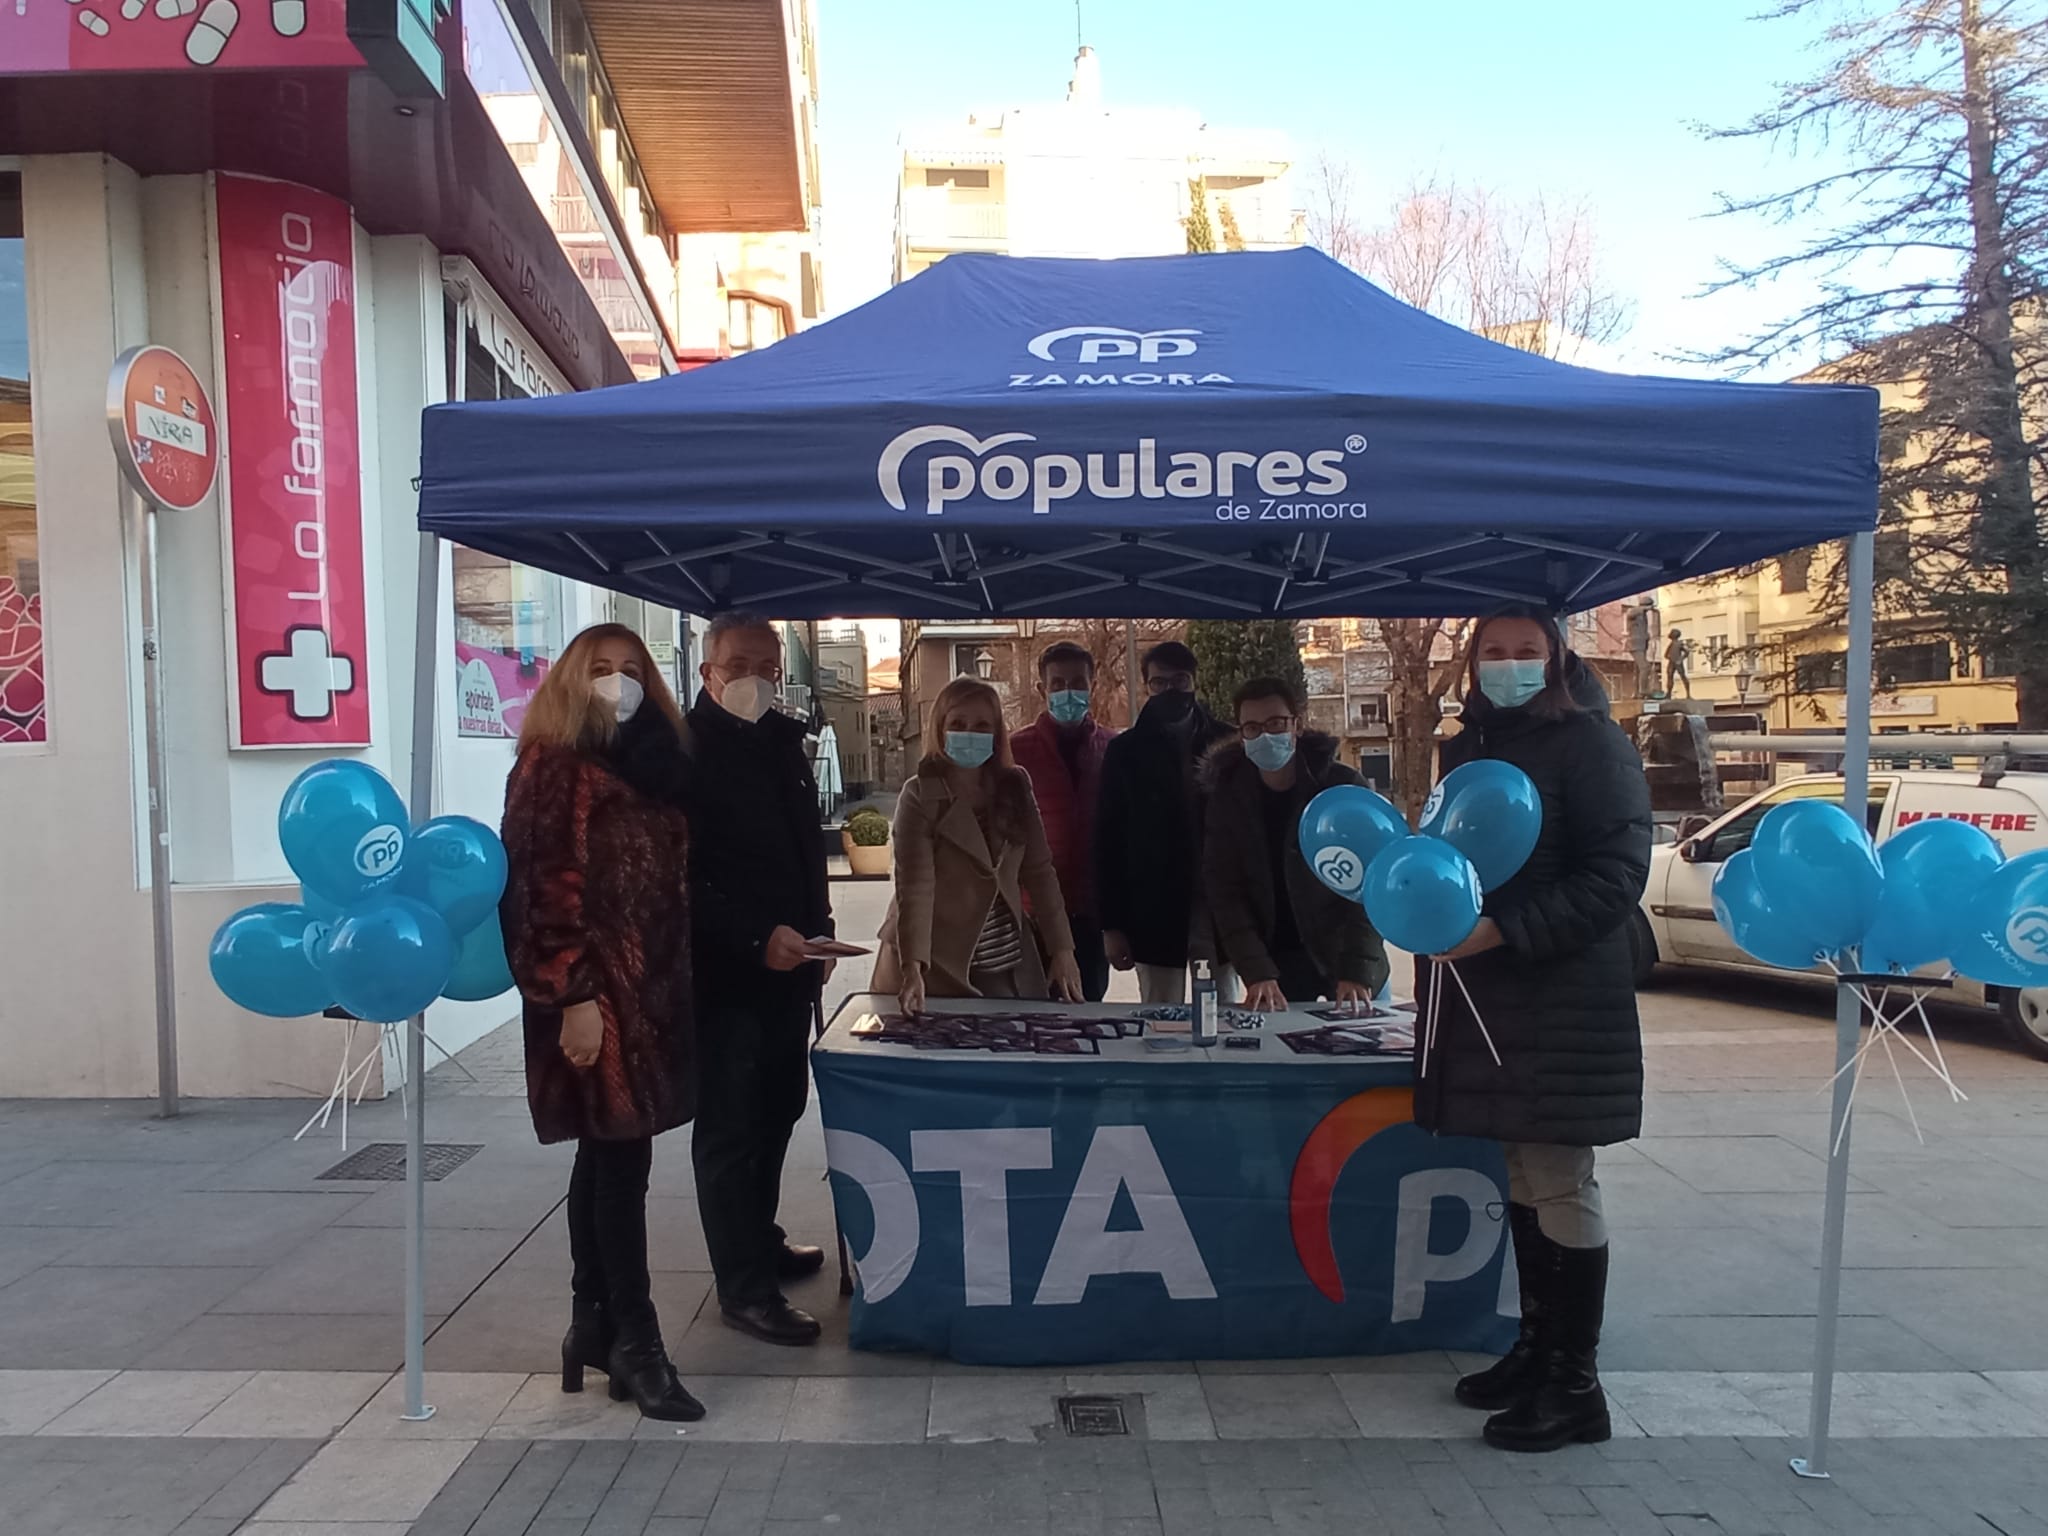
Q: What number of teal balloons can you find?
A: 13